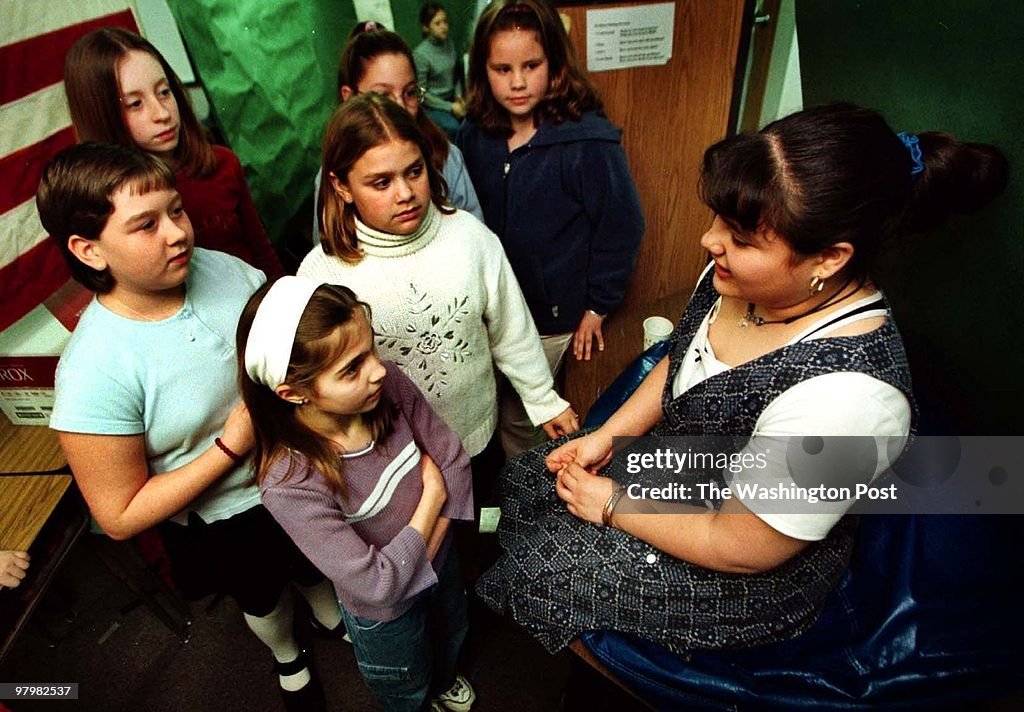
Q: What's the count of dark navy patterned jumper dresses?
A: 1